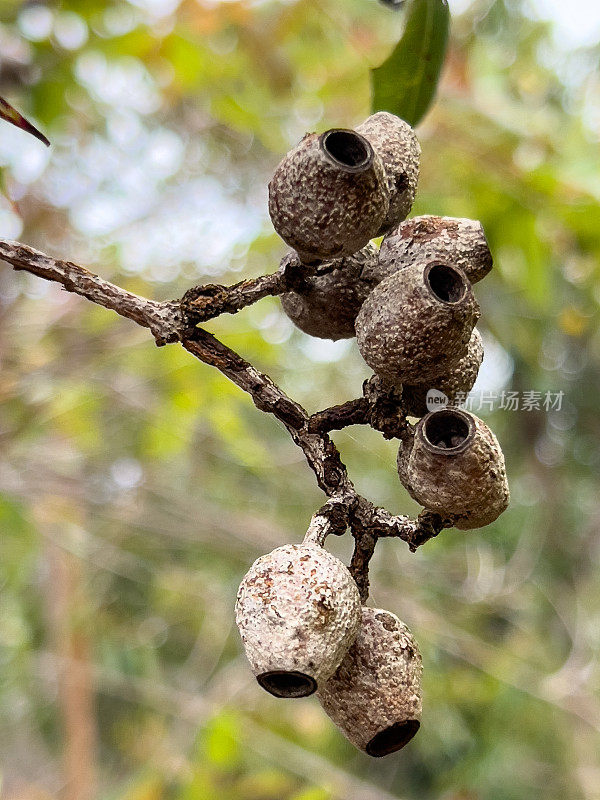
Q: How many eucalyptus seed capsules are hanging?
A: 9